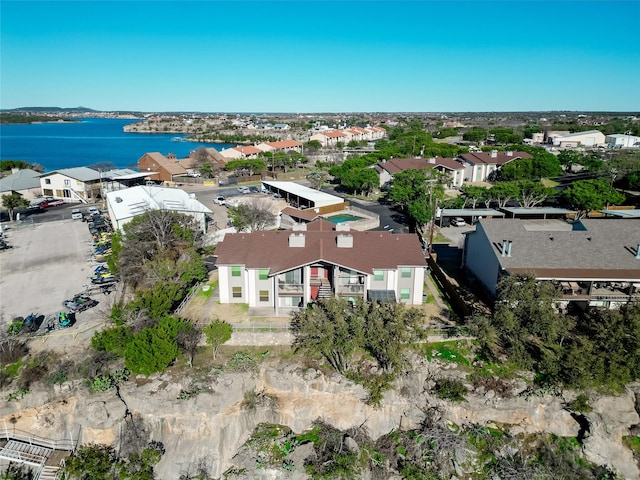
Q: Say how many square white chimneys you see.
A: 4